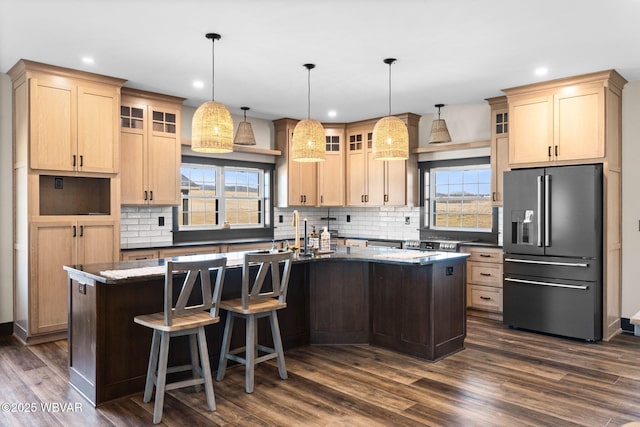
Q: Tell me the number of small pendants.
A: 2